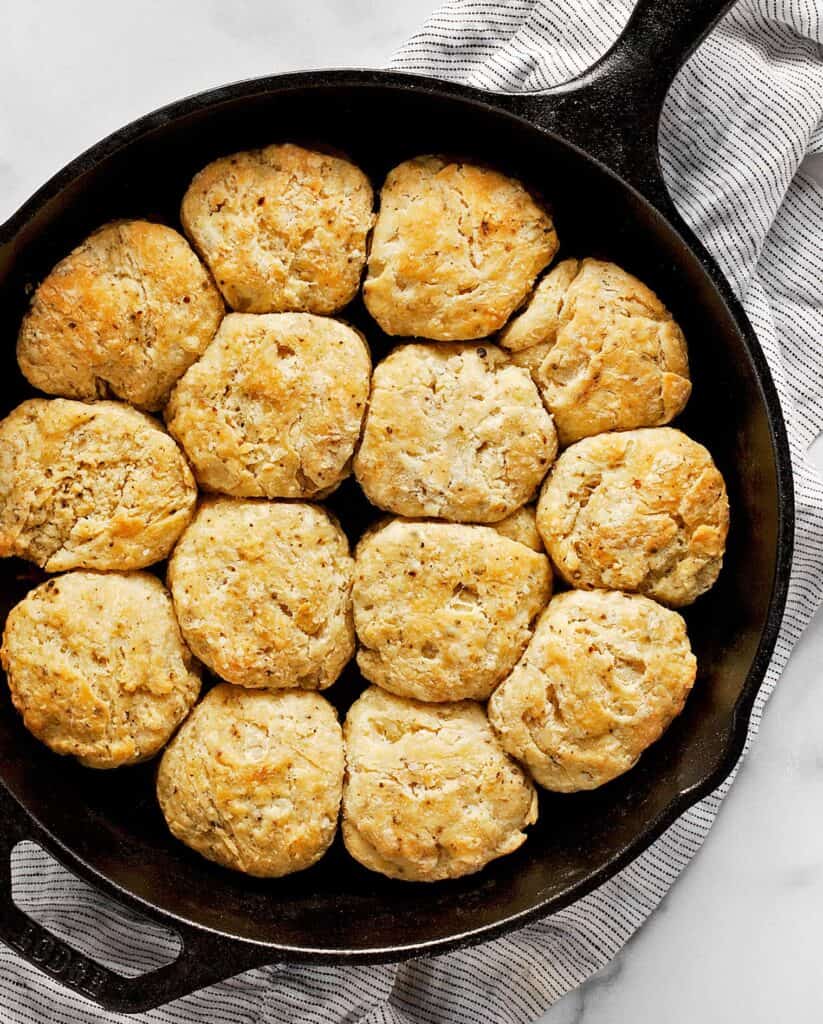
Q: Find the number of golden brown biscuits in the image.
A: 14